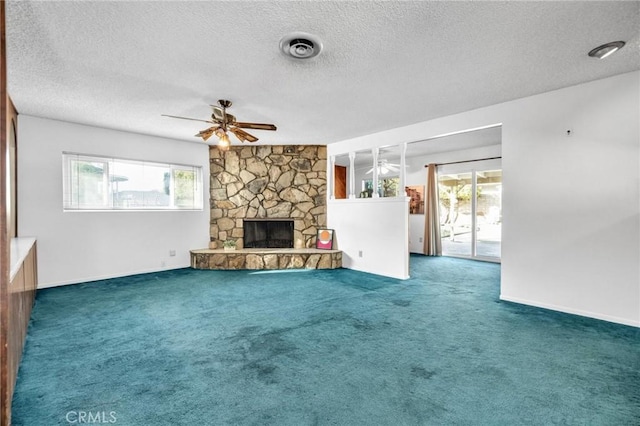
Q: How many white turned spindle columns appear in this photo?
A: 4